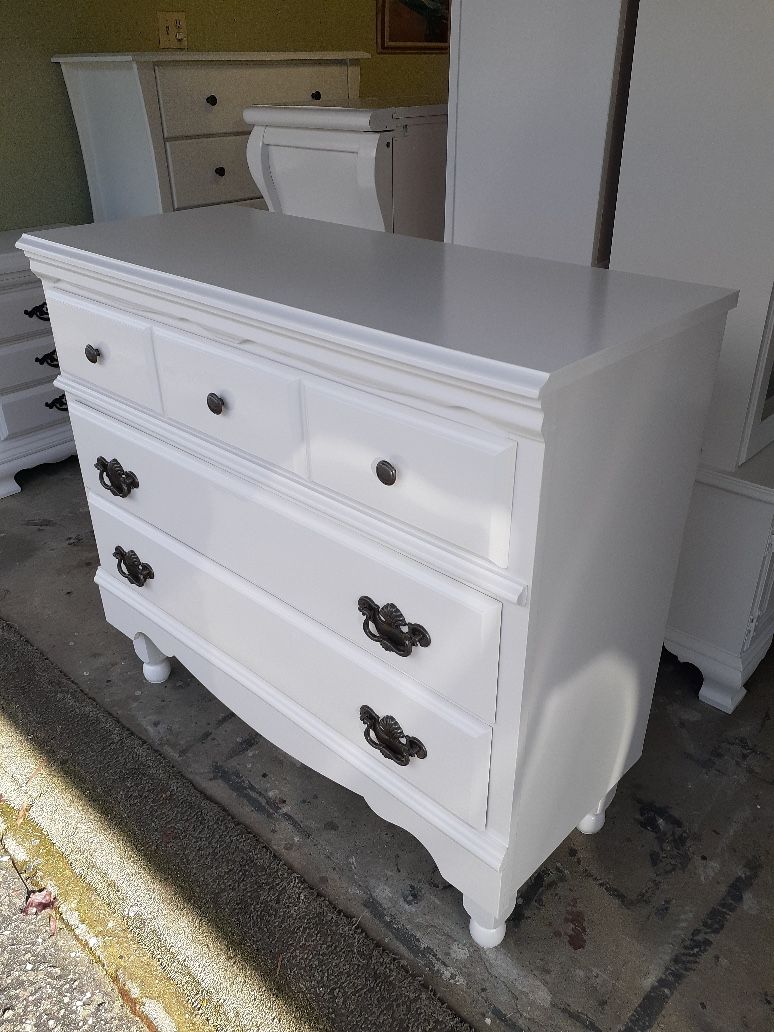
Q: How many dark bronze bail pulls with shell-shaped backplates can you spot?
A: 4